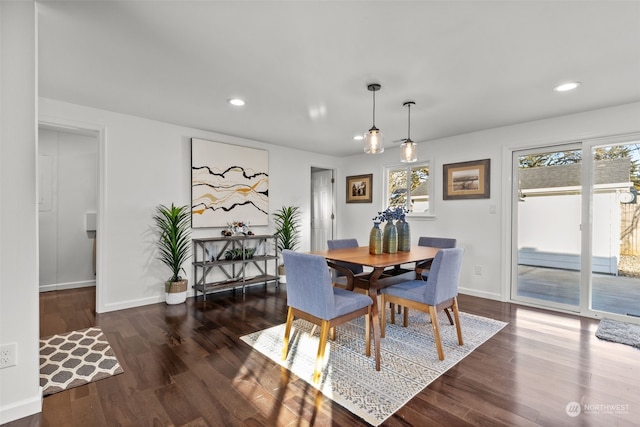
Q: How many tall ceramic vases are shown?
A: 3